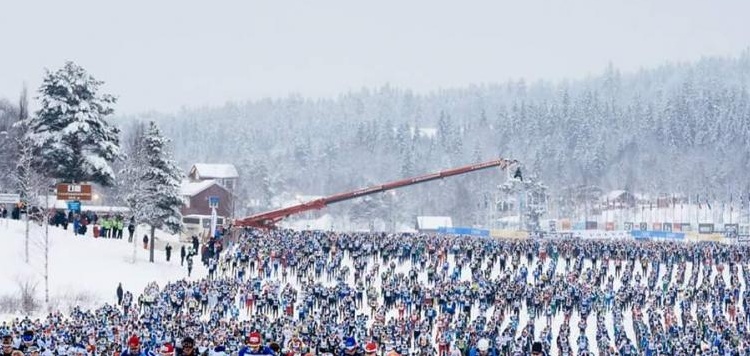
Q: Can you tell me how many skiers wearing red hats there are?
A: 4